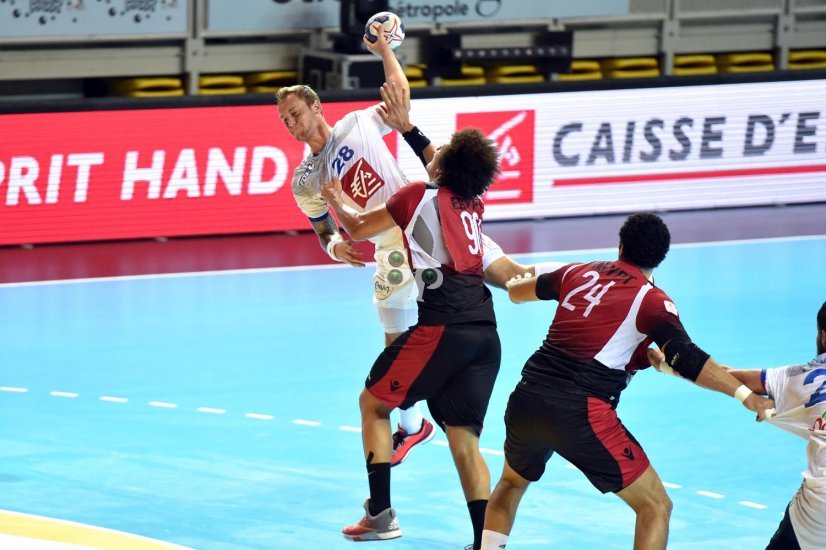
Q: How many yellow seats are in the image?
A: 11